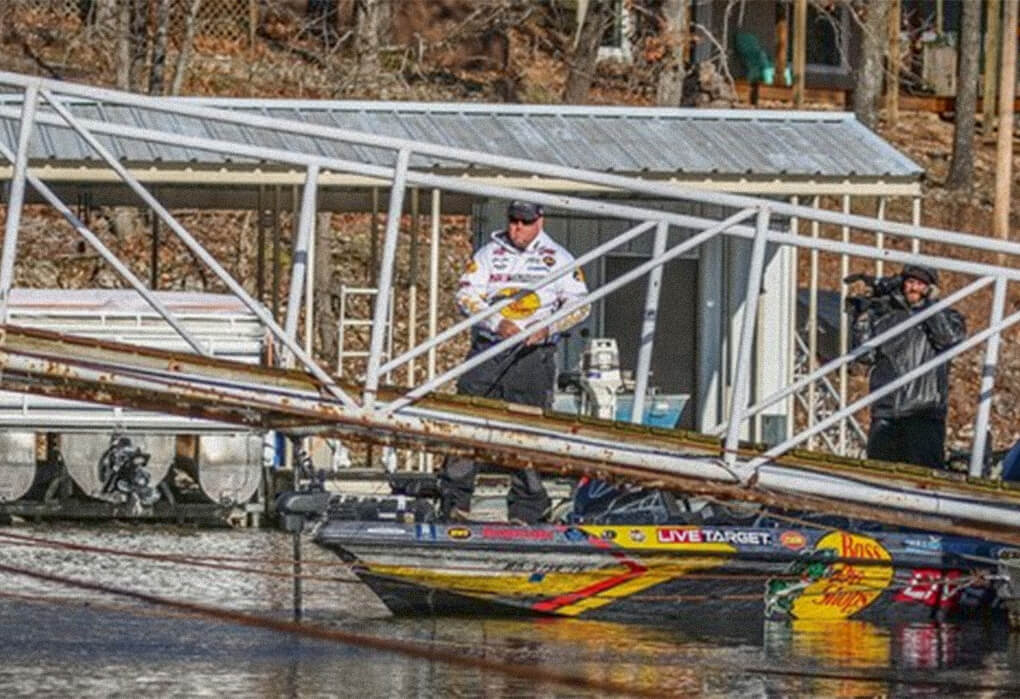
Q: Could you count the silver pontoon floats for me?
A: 3